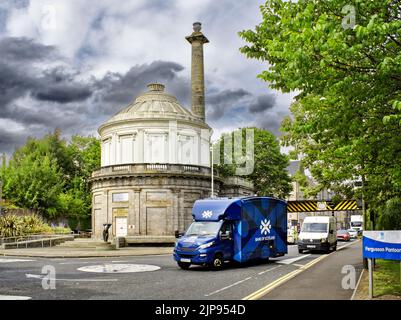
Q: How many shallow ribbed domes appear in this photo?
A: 1